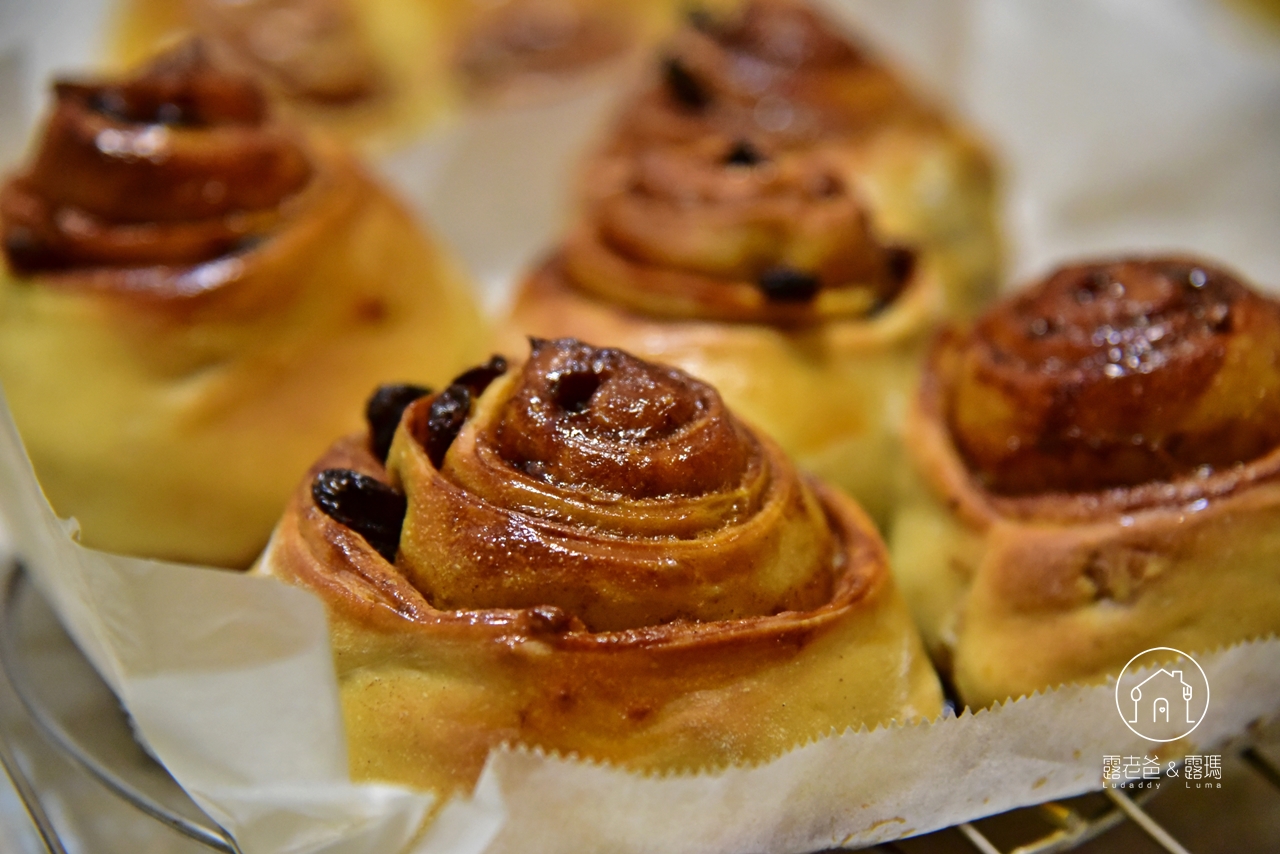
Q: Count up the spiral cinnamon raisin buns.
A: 7